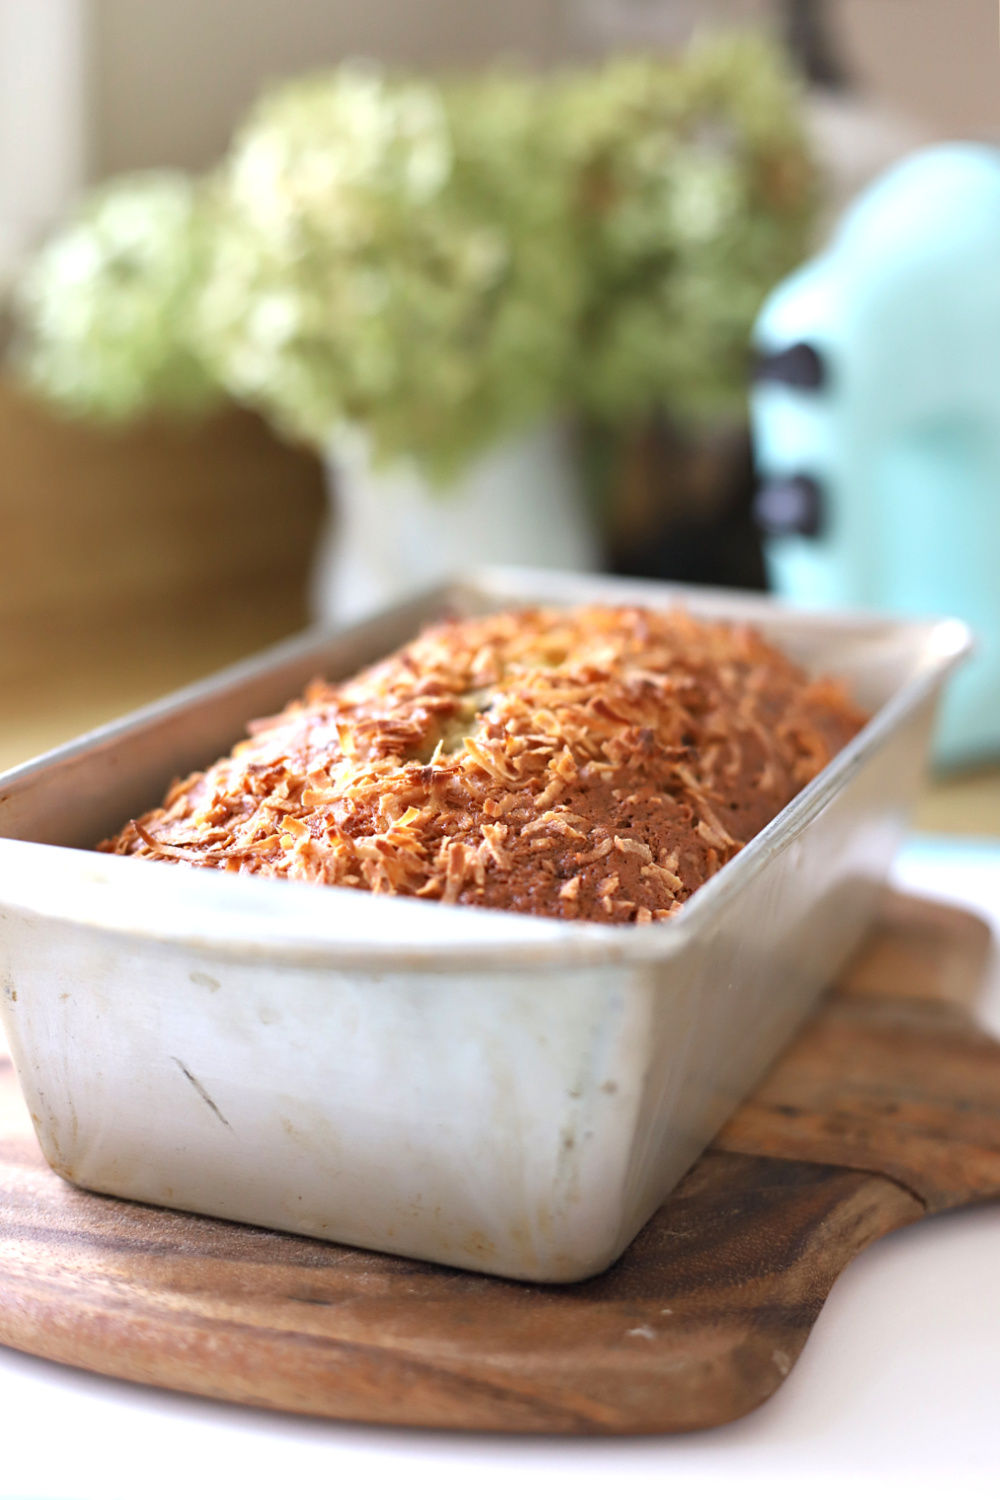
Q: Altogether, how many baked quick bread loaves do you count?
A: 1